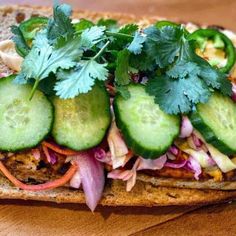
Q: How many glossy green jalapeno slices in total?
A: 3